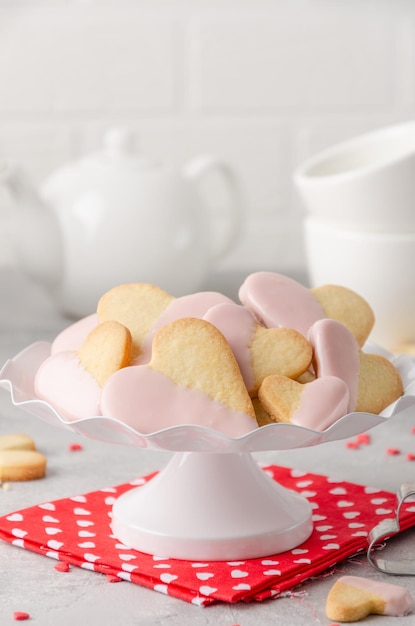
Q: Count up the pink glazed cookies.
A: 9